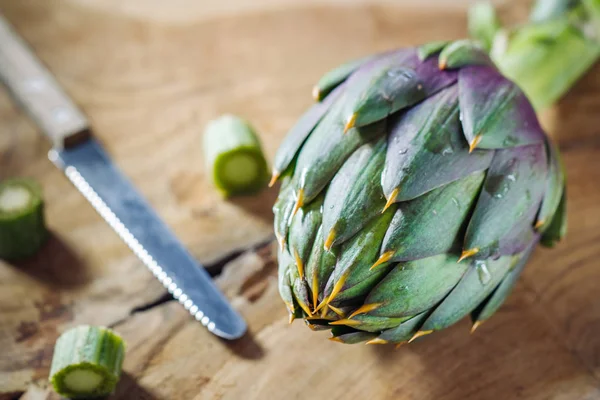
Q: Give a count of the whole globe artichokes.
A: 1